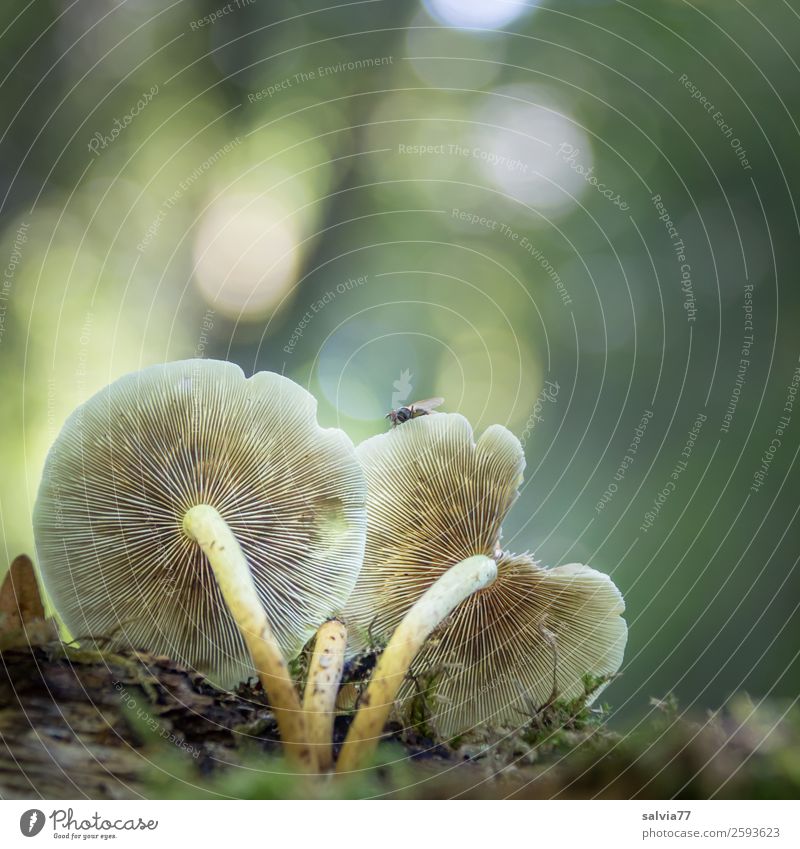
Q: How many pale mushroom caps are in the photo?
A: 2